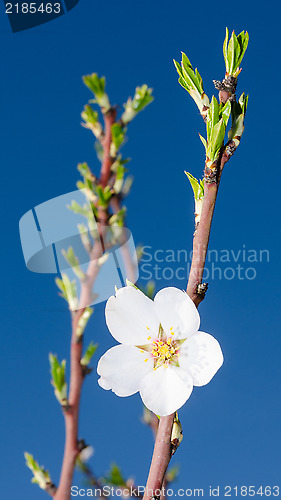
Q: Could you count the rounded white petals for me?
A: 5